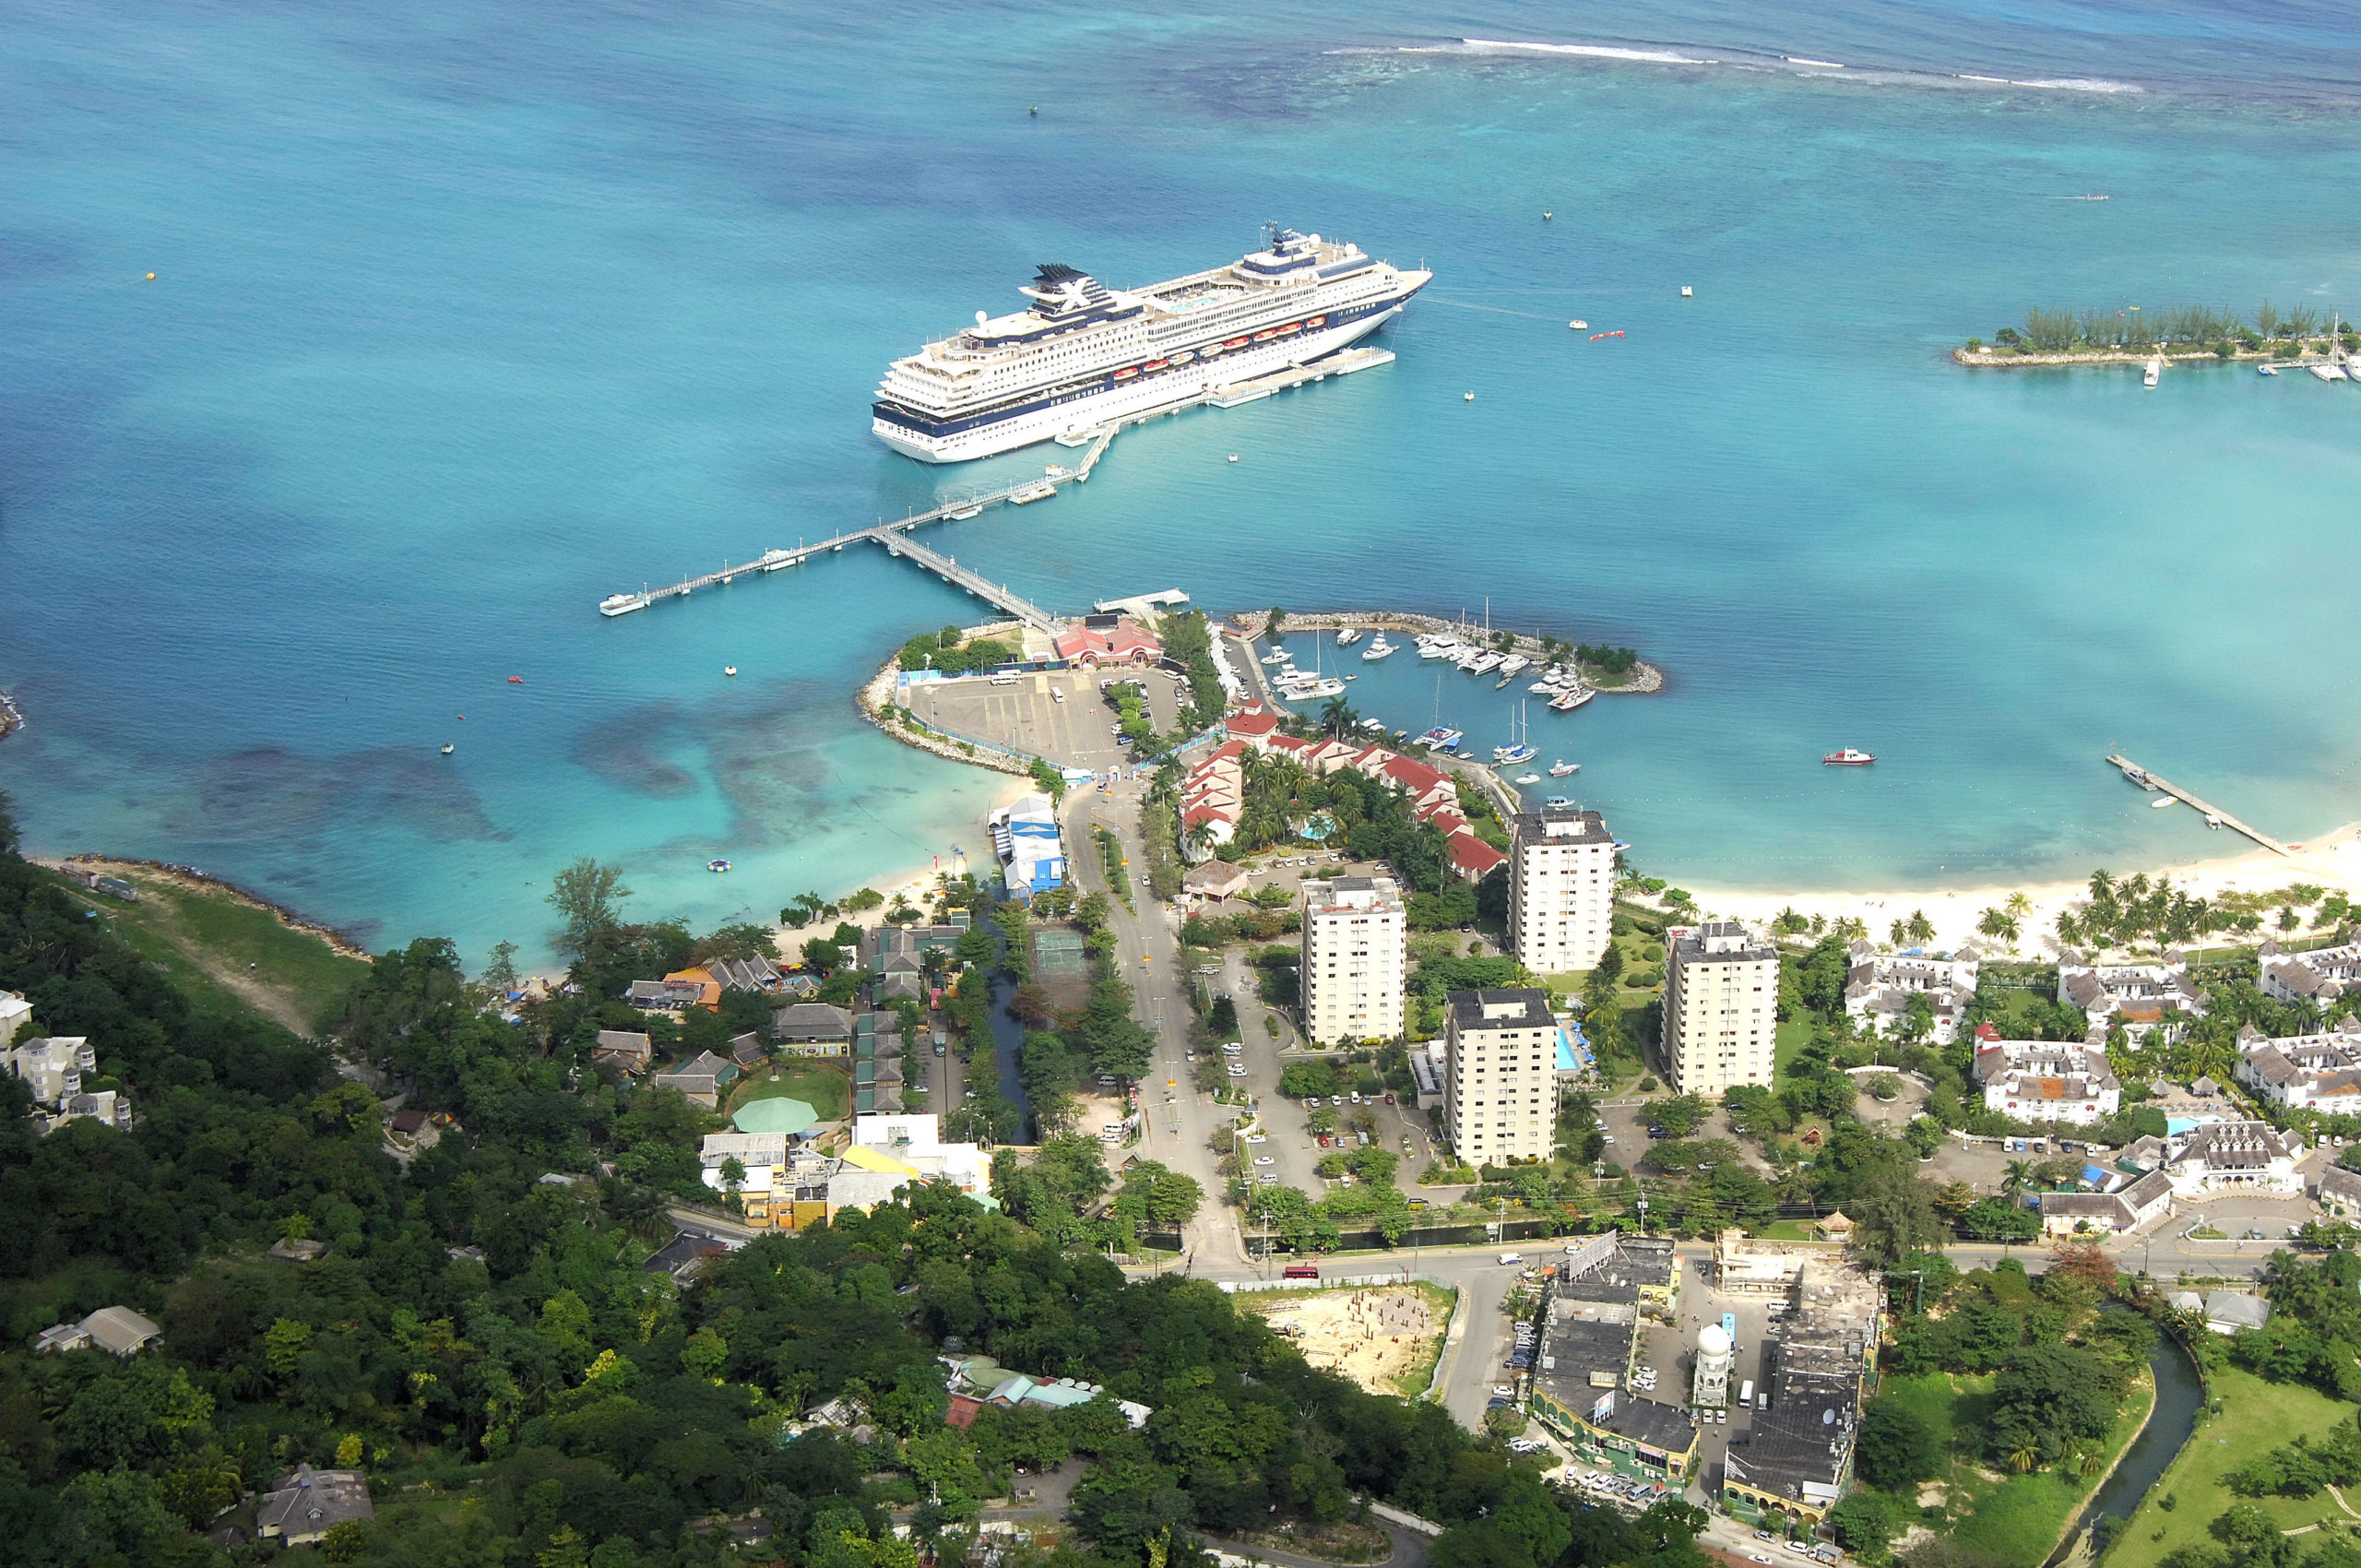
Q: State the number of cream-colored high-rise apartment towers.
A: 4